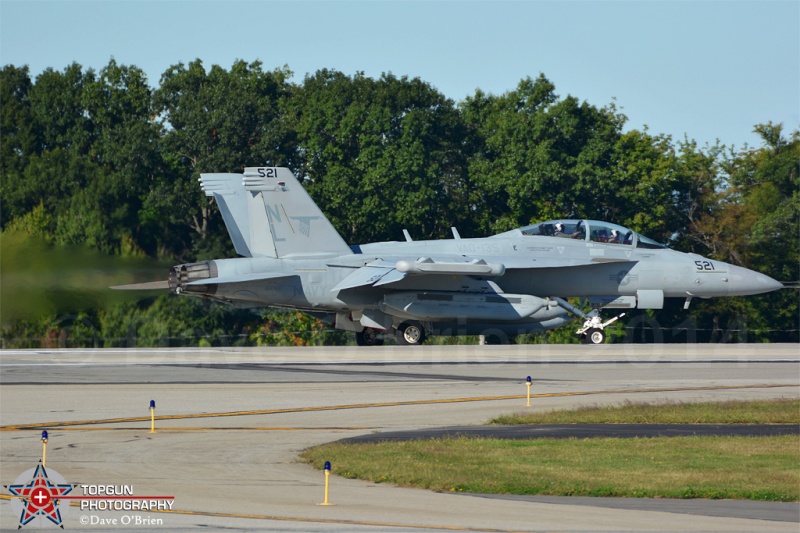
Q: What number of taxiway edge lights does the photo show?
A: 4